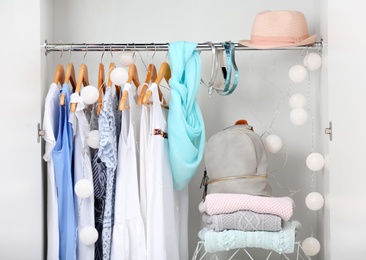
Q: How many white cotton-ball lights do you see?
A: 14